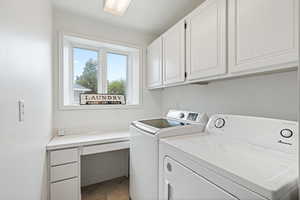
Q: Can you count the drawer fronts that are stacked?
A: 3